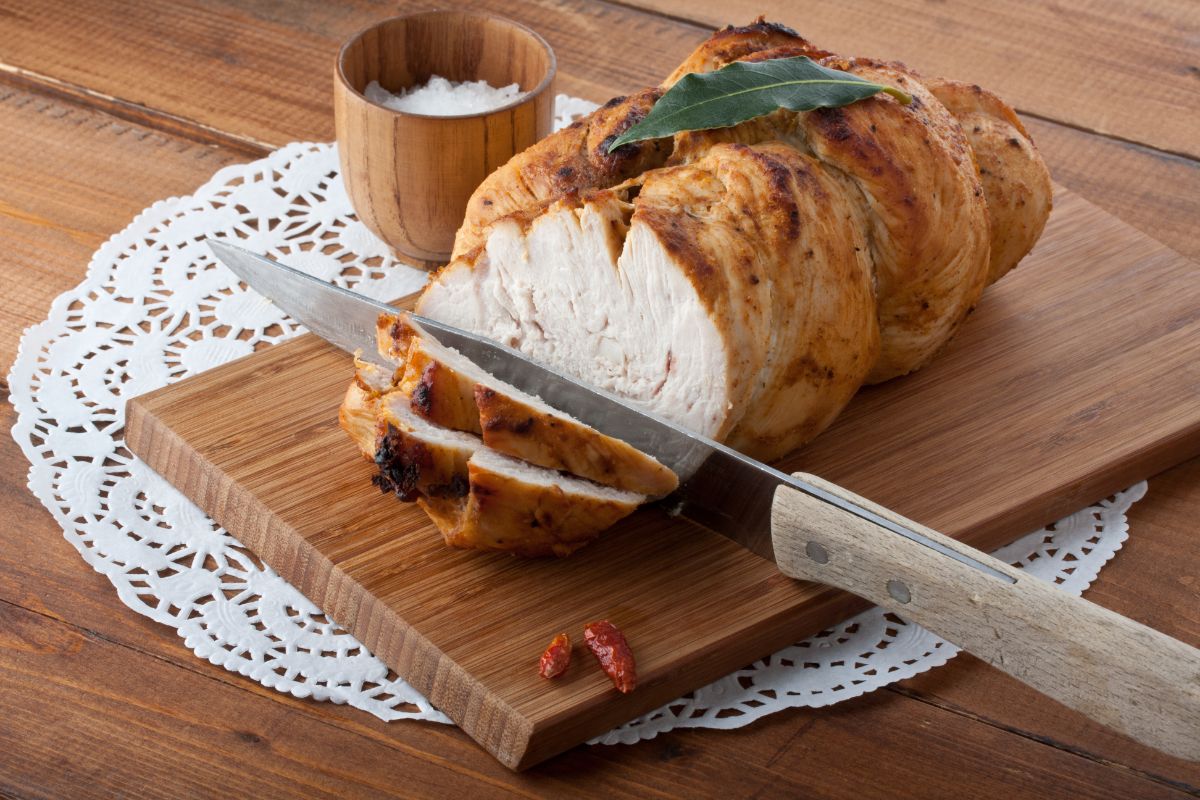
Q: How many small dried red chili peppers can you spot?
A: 2